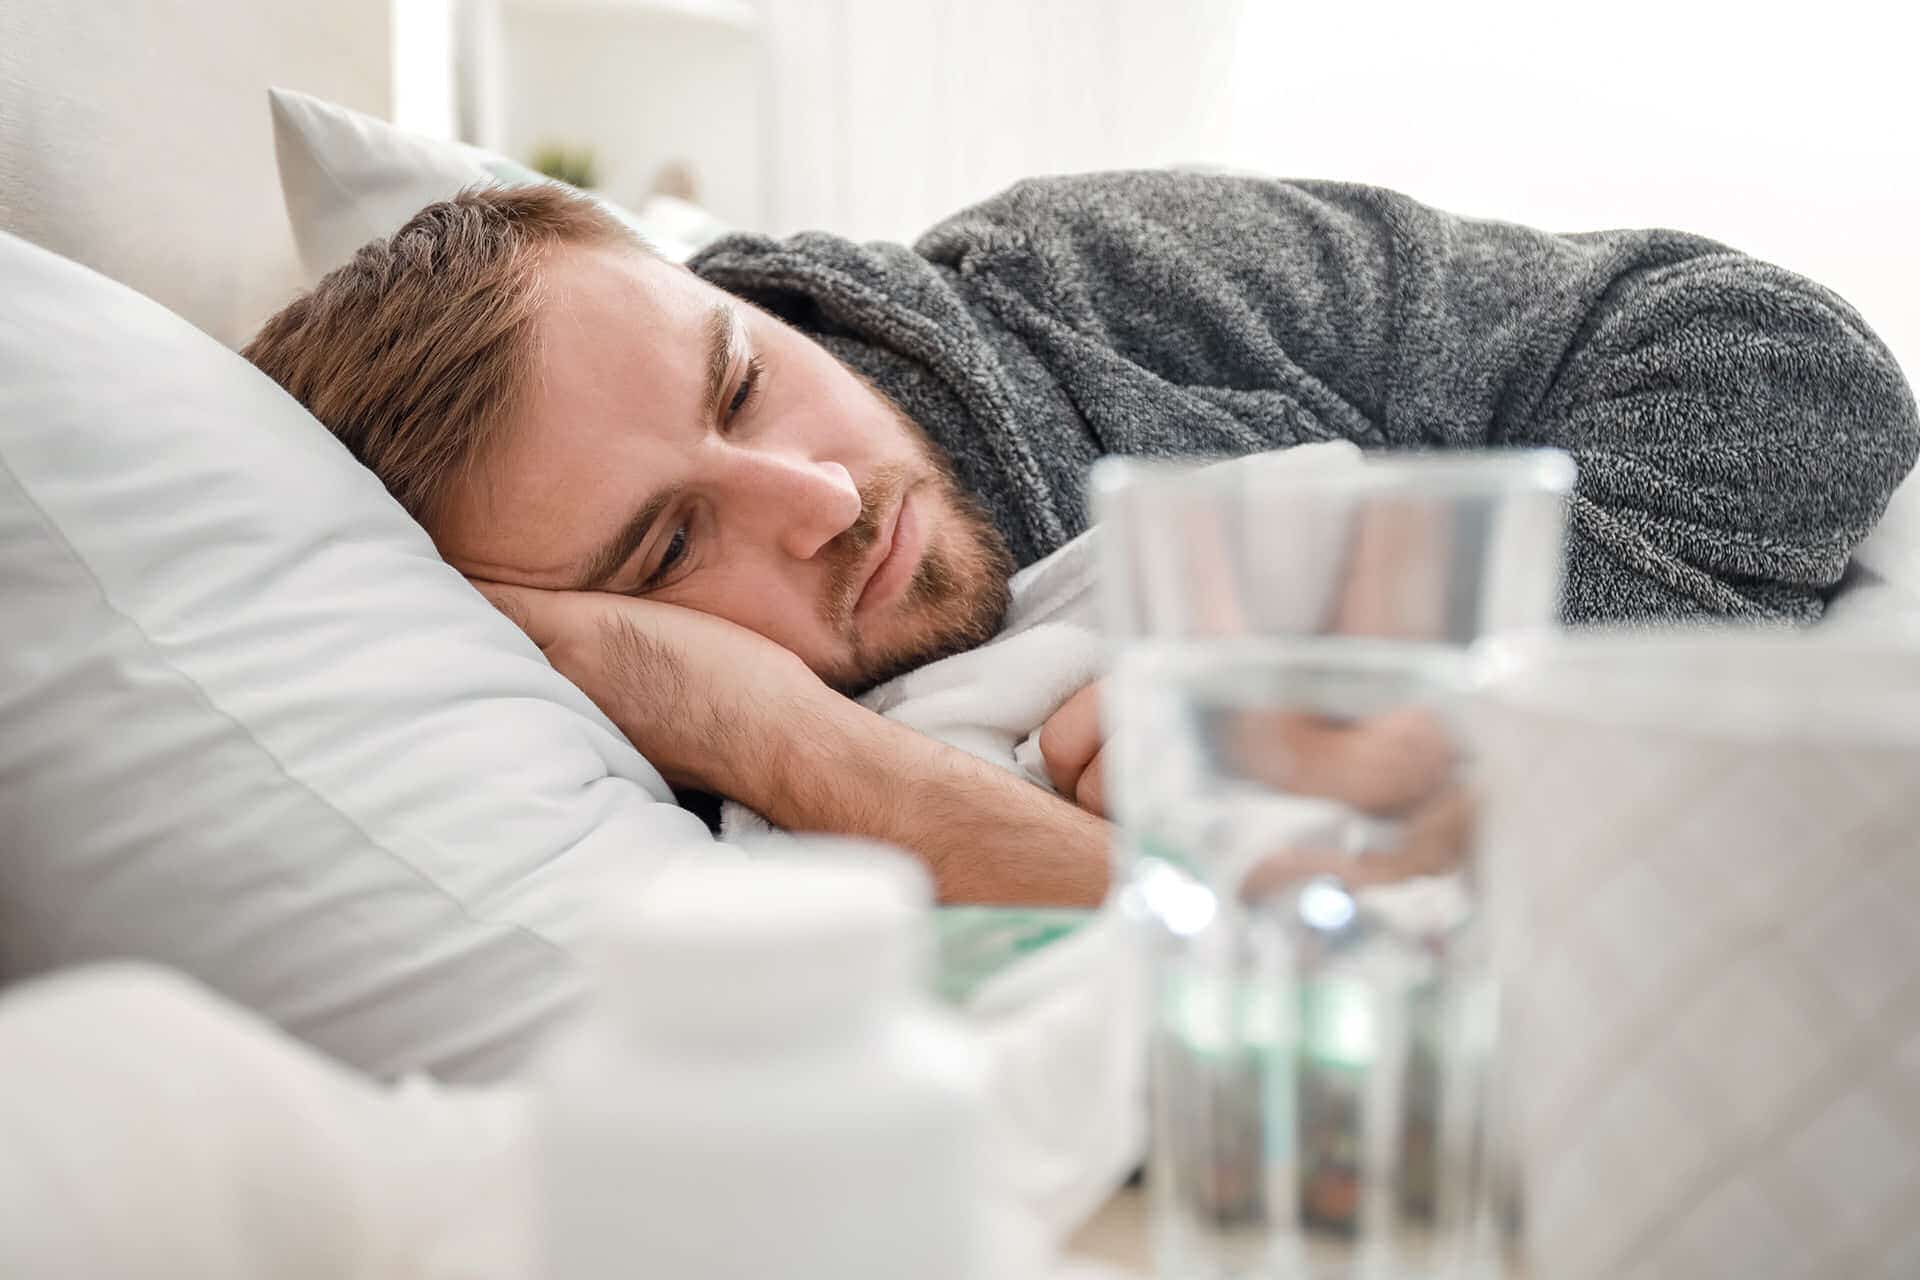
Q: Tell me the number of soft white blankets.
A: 1